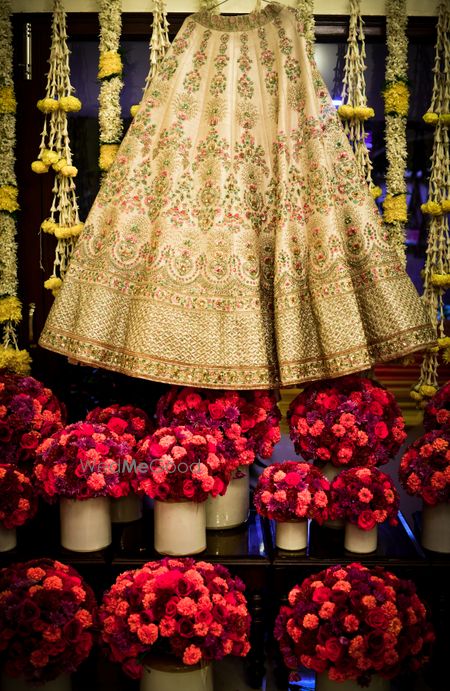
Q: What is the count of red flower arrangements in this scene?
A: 14